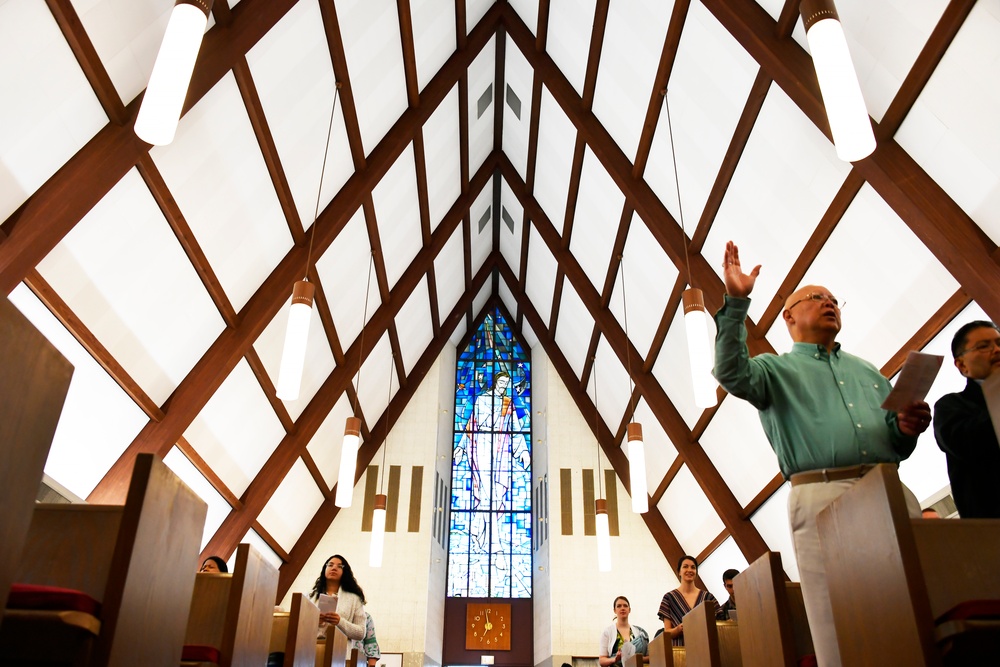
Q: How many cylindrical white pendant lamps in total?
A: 8